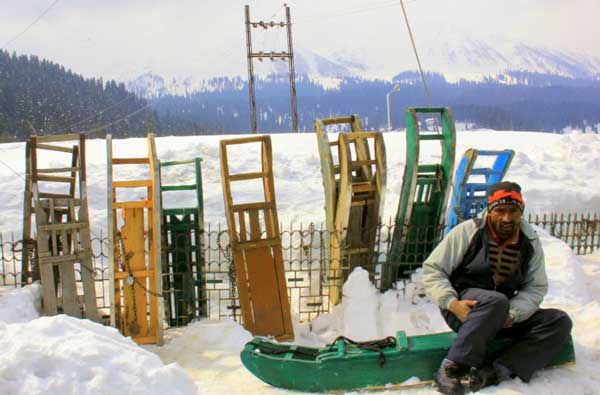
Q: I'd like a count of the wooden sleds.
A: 10